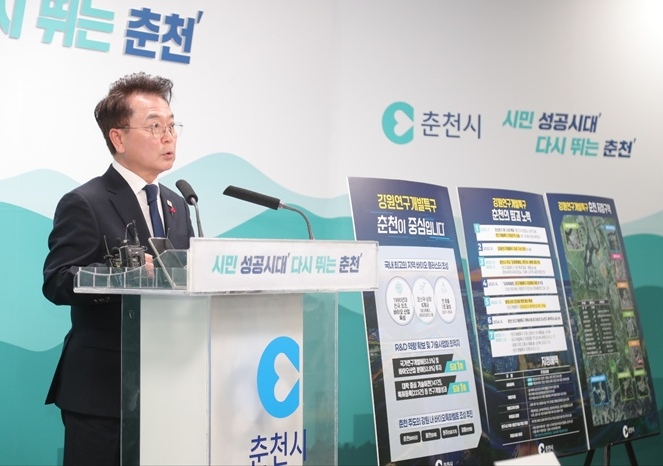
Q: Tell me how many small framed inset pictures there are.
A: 9